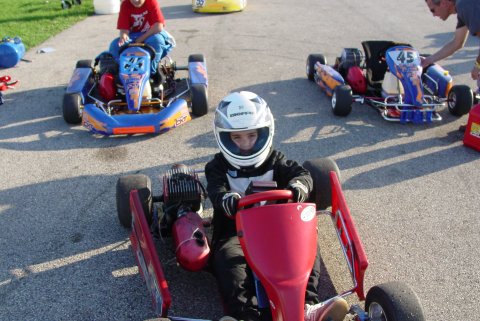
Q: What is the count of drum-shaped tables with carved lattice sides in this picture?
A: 0